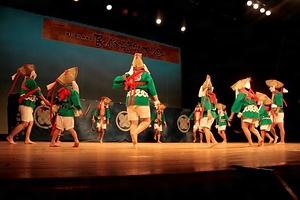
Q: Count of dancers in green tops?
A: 11